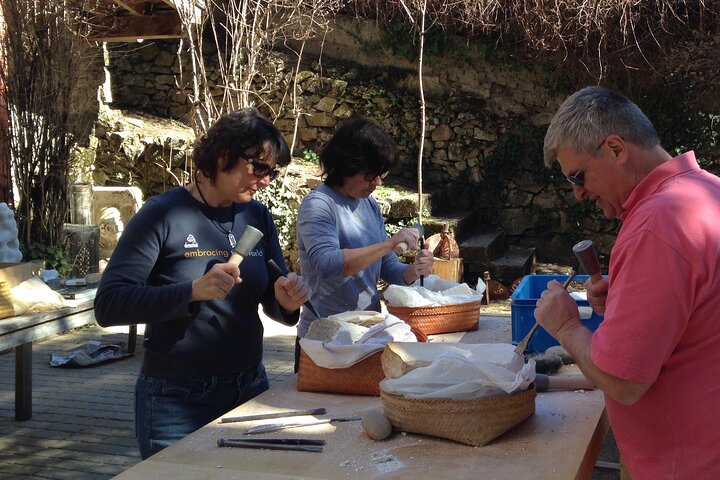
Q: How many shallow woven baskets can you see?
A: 3